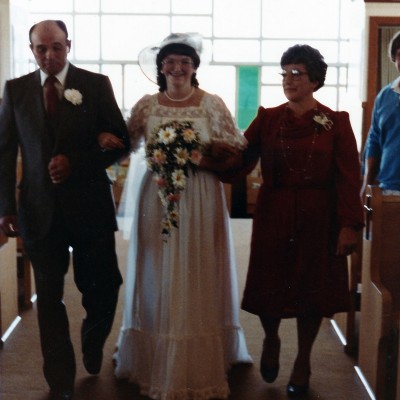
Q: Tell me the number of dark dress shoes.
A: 4